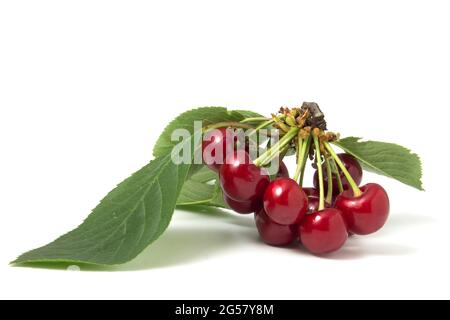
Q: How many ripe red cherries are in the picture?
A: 10